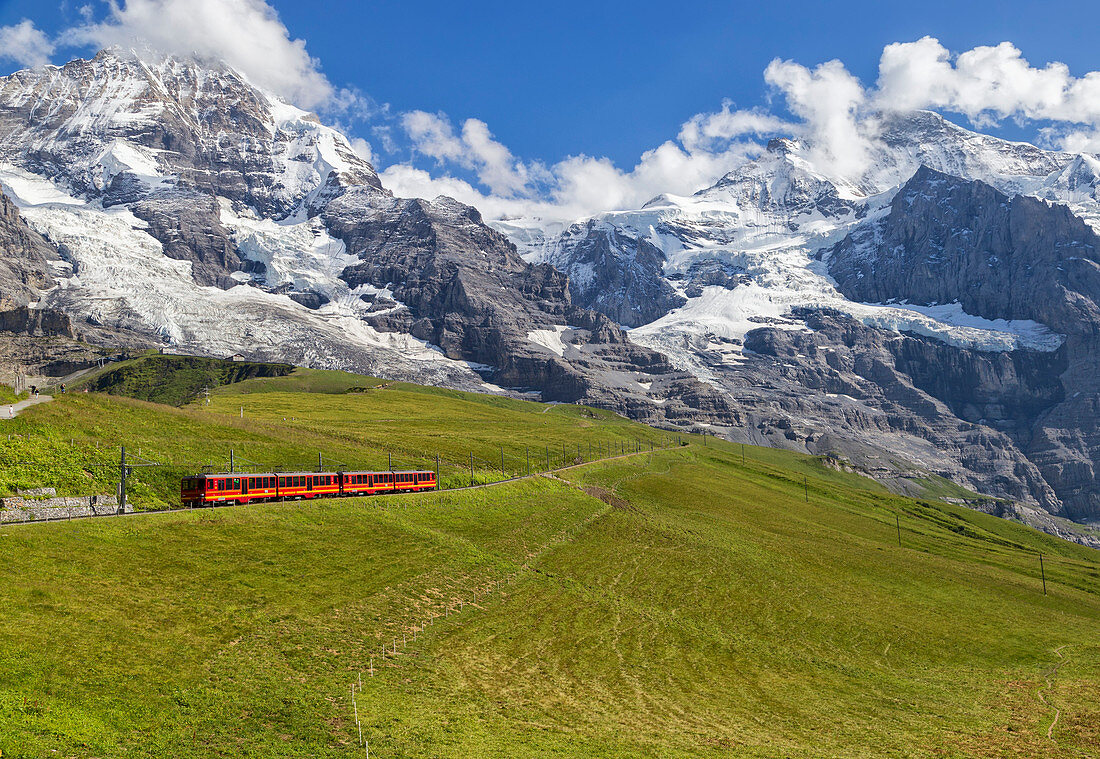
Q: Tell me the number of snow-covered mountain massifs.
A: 2